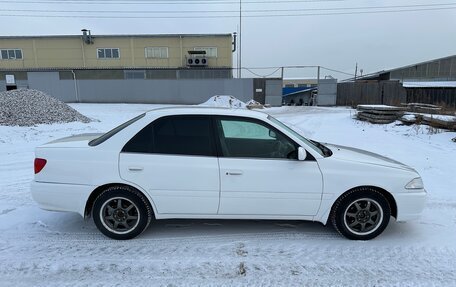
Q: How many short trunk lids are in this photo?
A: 1